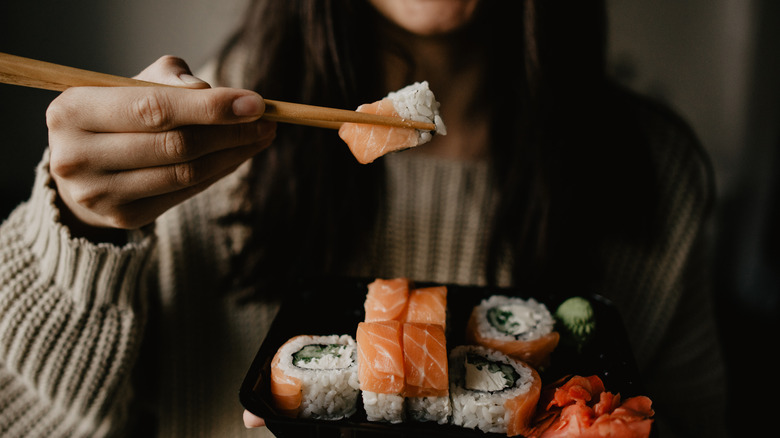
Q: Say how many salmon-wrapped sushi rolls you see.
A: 8